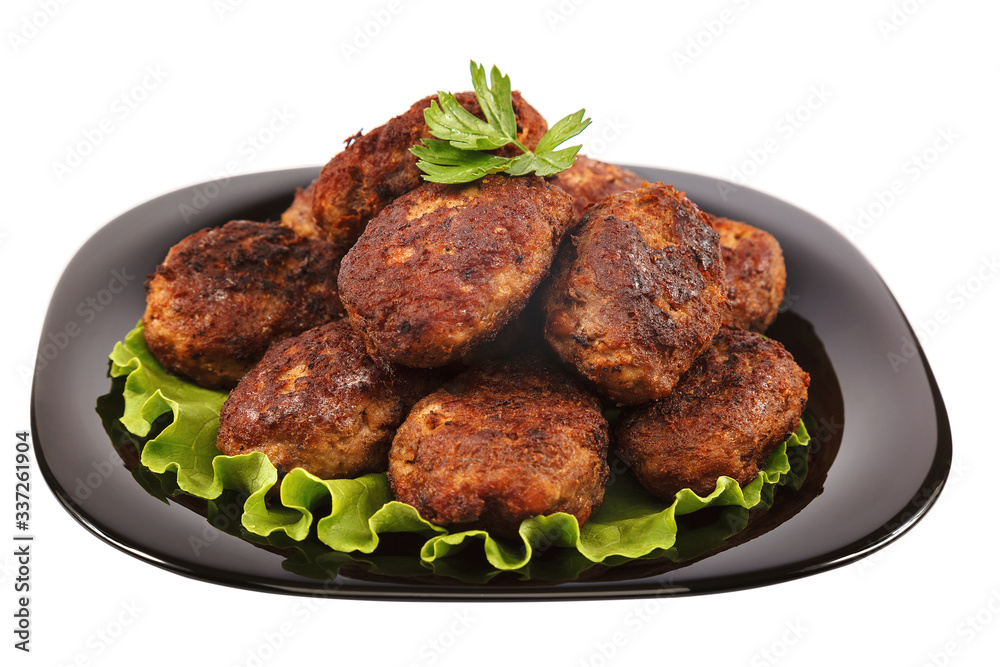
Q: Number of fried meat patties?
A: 10